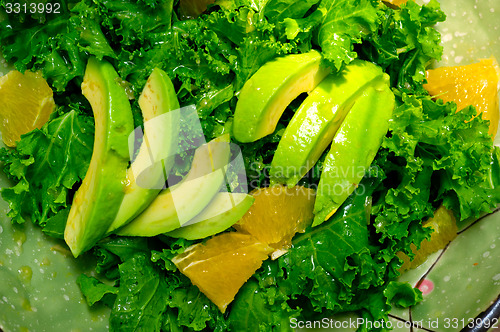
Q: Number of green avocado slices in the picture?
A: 7